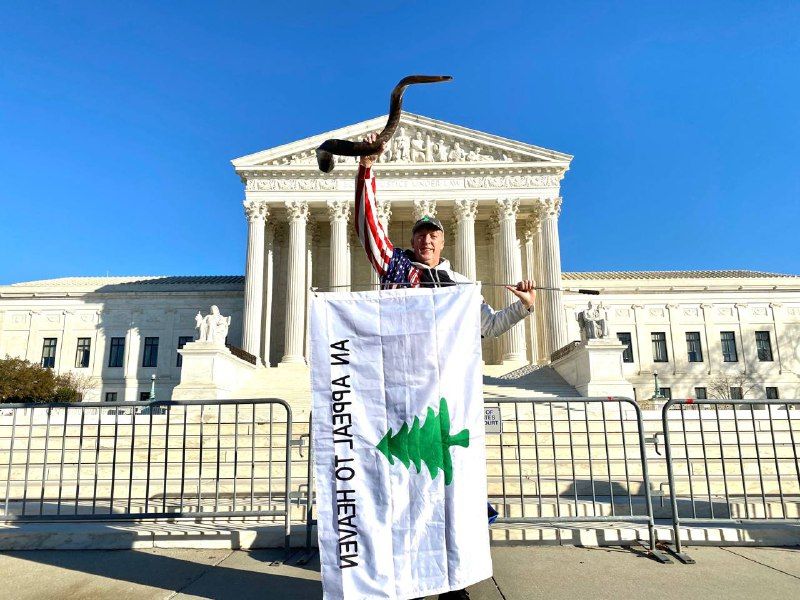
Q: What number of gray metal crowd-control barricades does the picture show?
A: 3